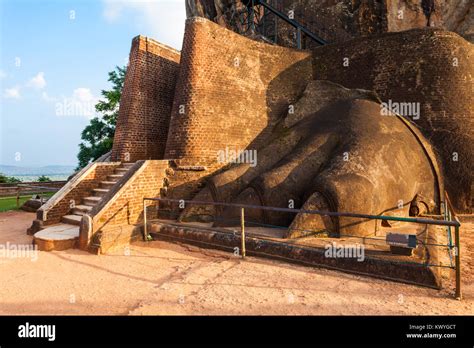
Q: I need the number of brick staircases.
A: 1